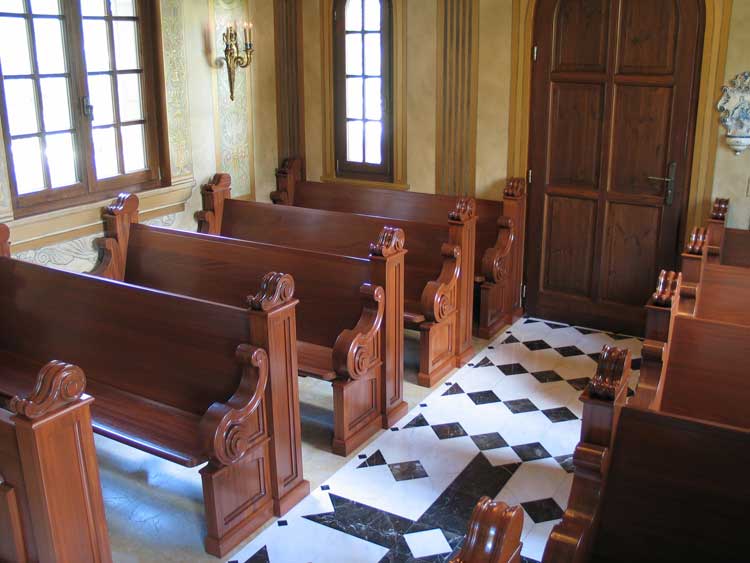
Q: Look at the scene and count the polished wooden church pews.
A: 10